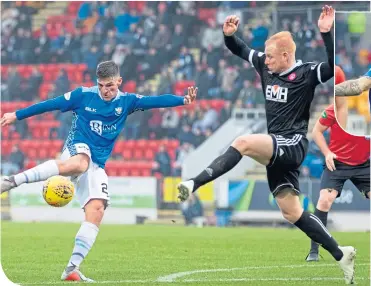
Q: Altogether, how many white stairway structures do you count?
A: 1